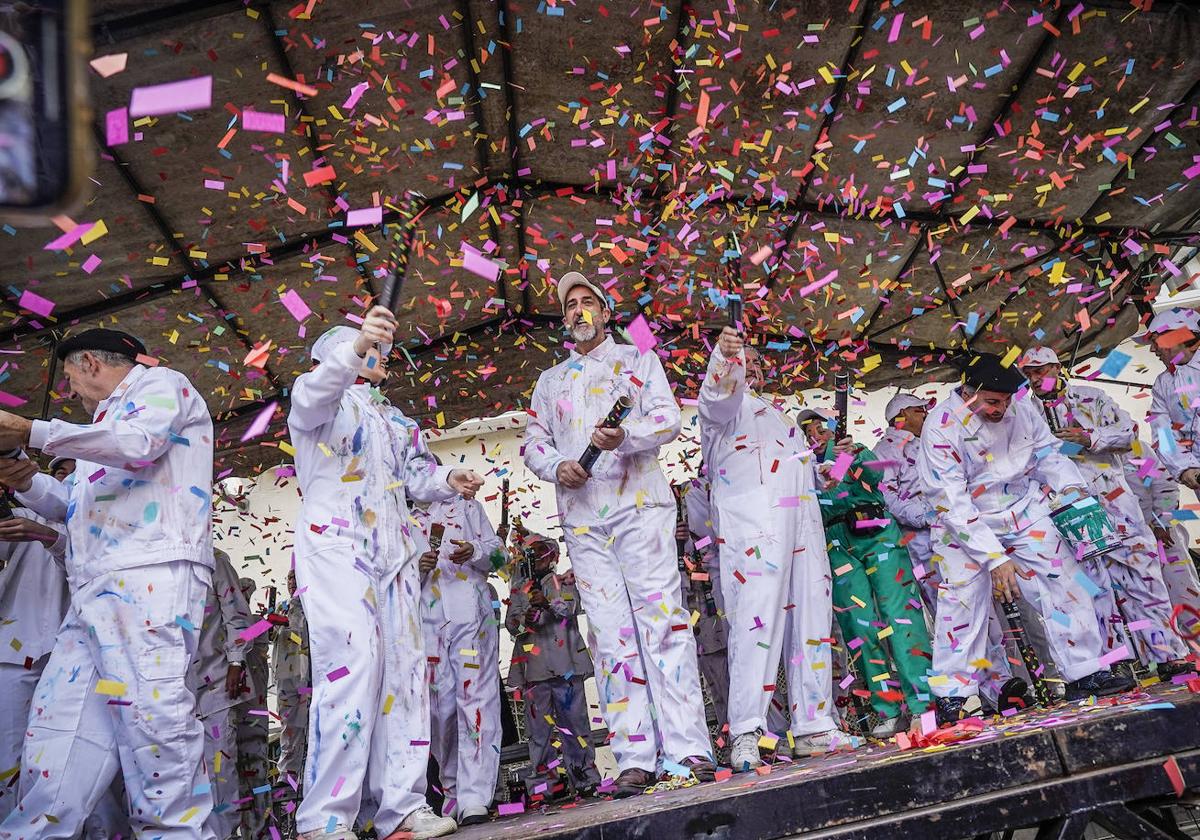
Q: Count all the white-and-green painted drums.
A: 1